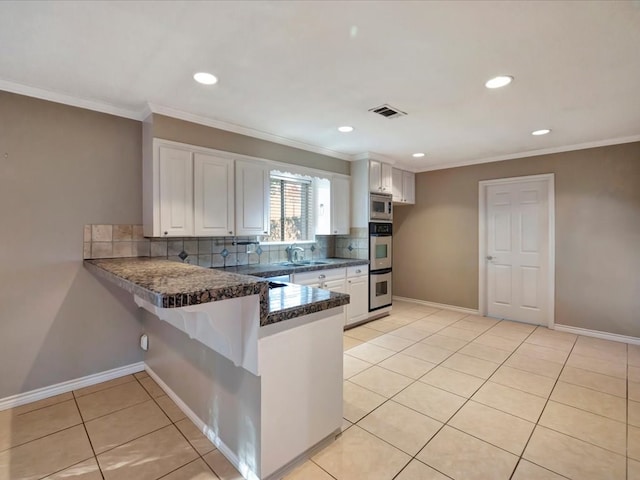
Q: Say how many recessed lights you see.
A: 5